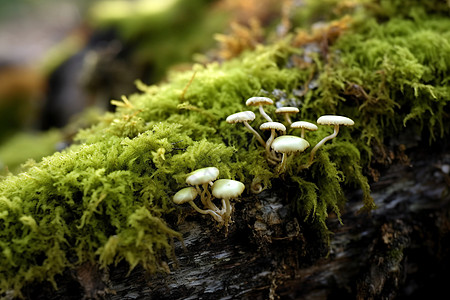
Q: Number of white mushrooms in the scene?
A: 10